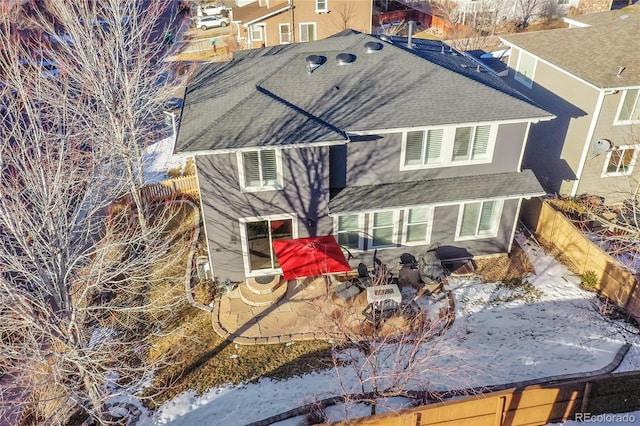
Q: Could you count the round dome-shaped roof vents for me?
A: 3